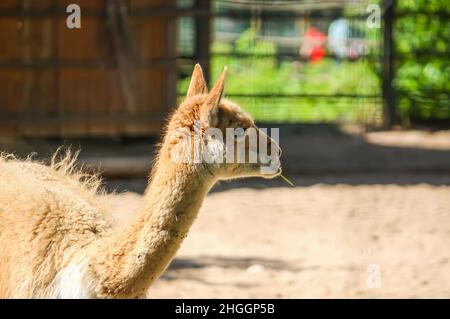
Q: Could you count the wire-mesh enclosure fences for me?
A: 1